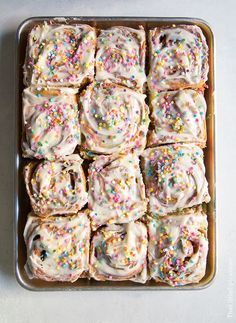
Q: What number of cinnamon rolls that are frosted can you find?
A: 12